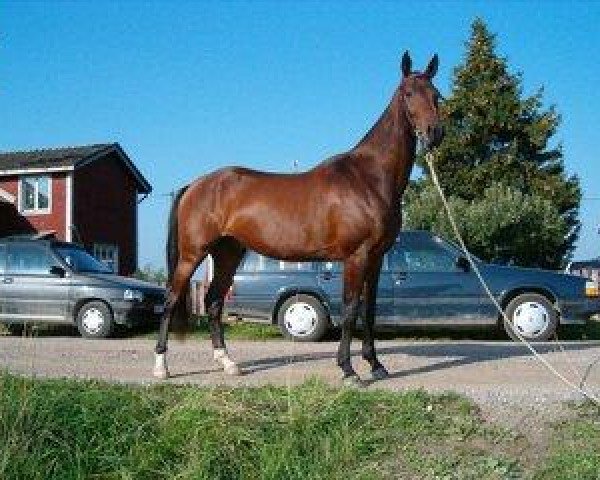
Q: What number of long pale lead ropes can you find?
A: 1